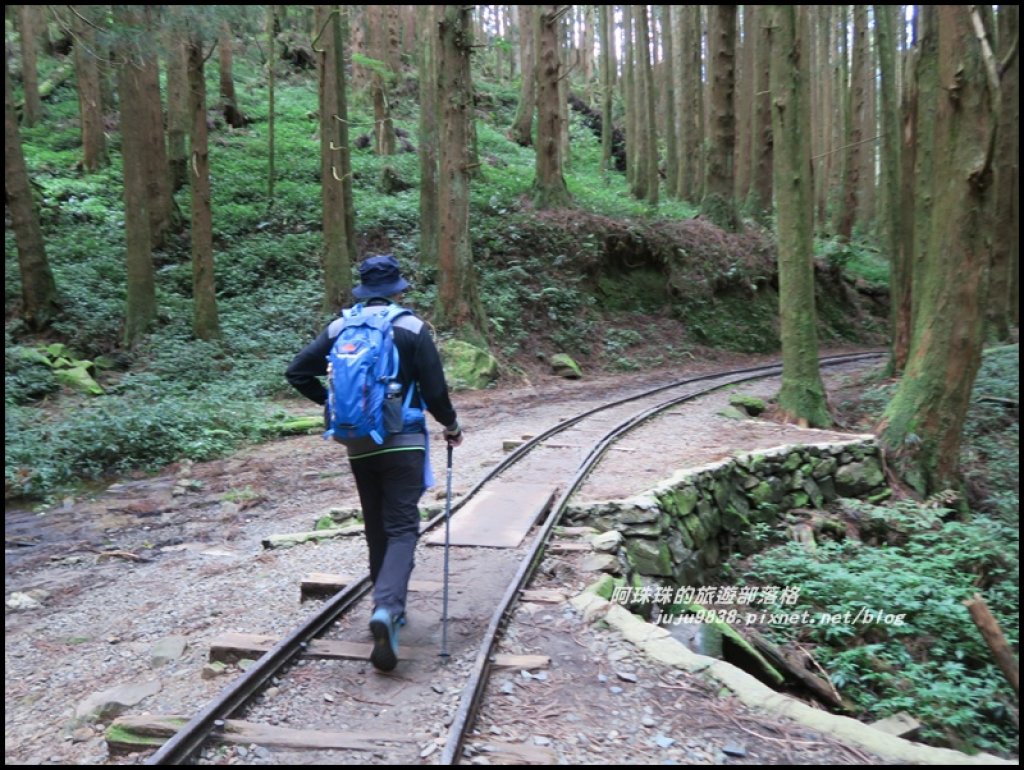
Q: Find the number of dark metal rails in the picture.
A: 2